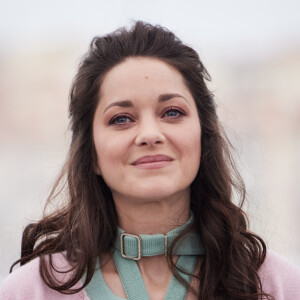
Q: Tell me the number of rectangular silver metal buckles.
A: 1